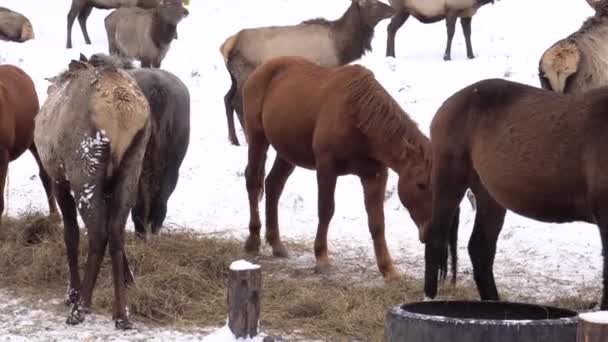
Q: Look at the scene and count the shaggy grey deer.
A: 7